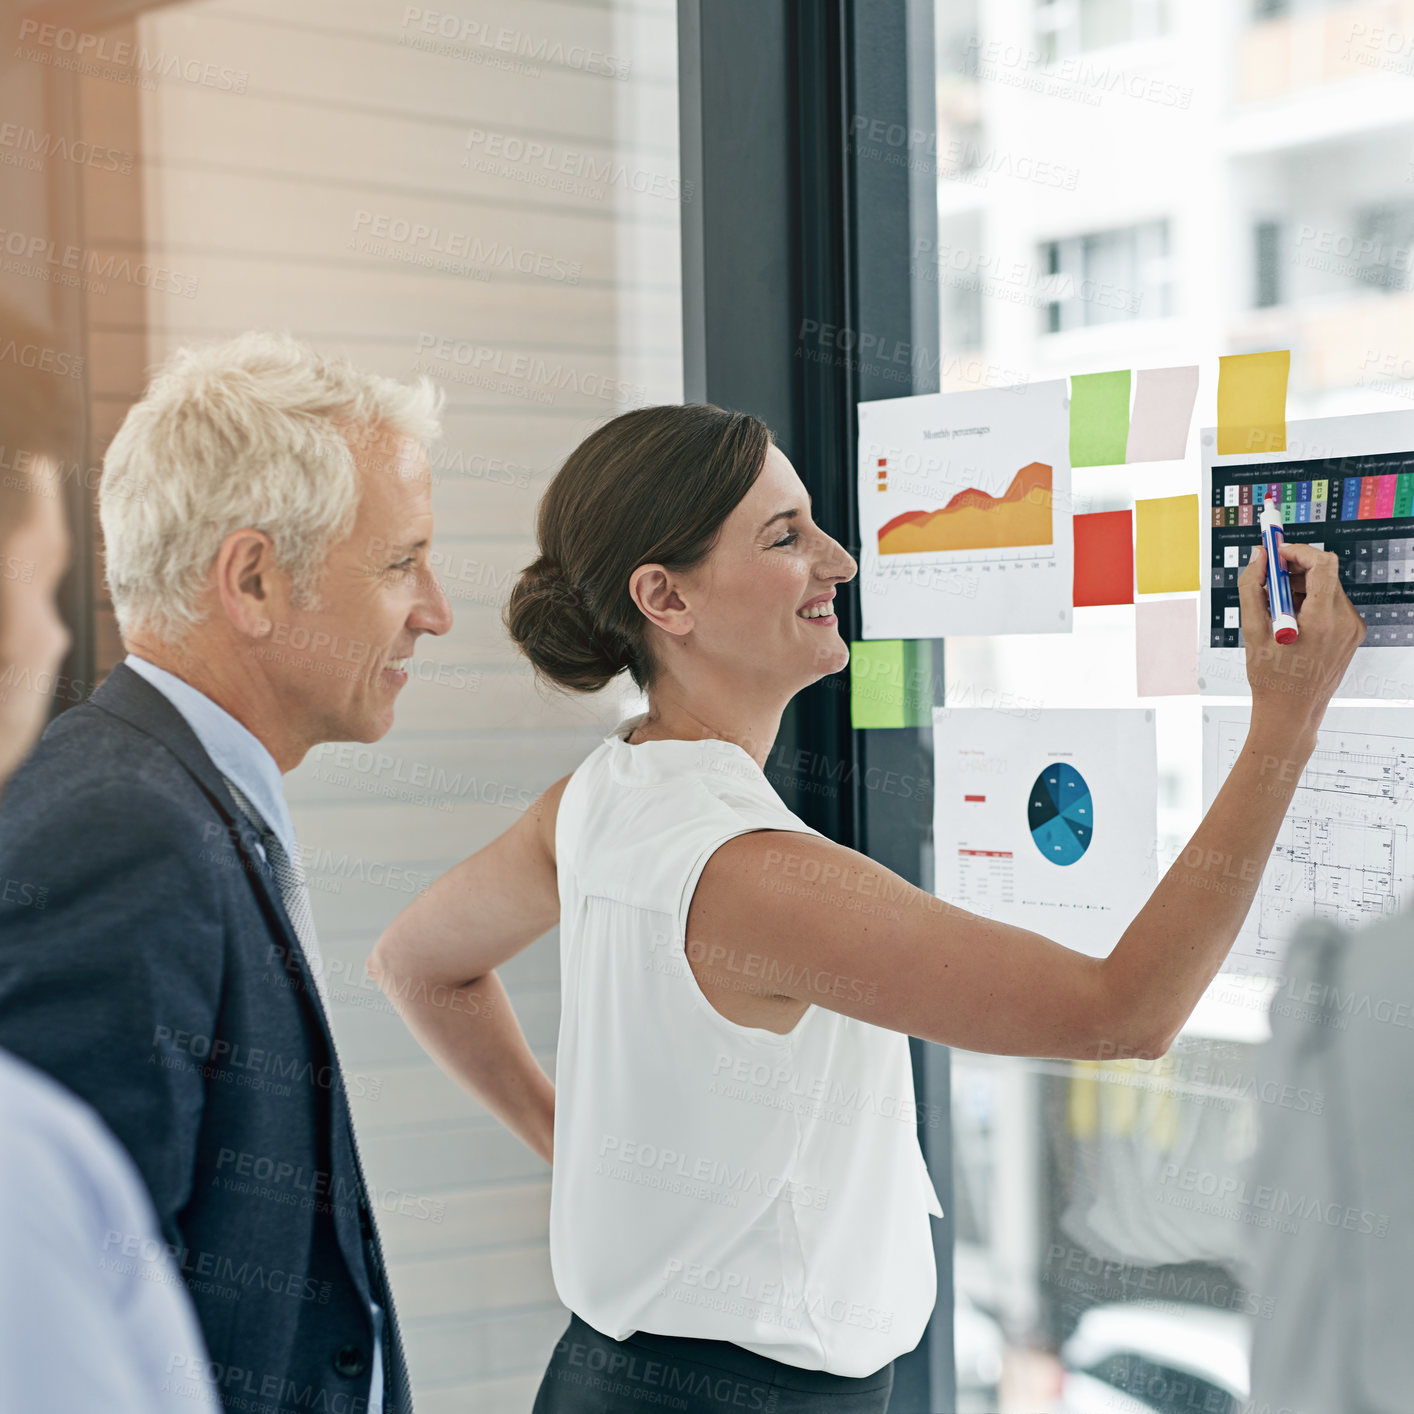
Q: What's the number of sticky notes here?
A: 7